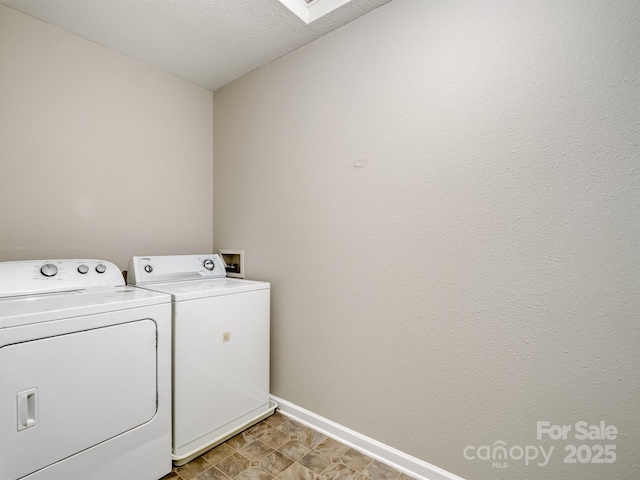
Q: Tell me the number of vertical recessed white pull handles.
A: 1